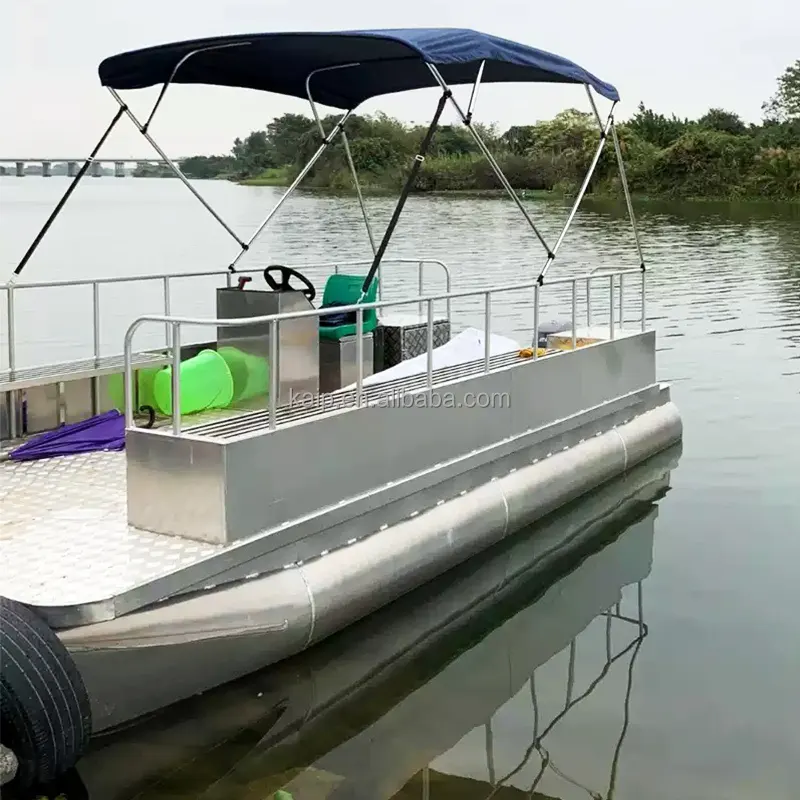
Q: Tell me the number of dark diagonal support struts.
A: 2